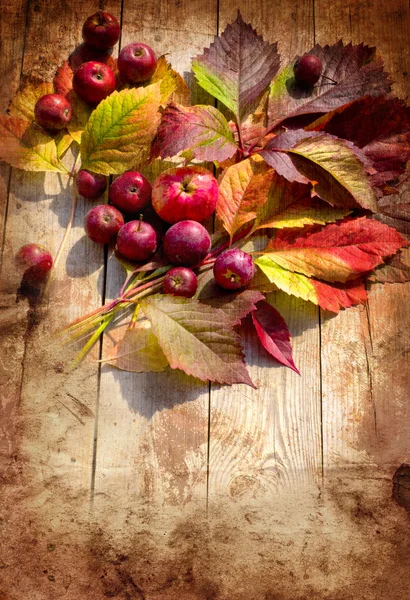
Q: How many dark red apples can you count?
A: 13